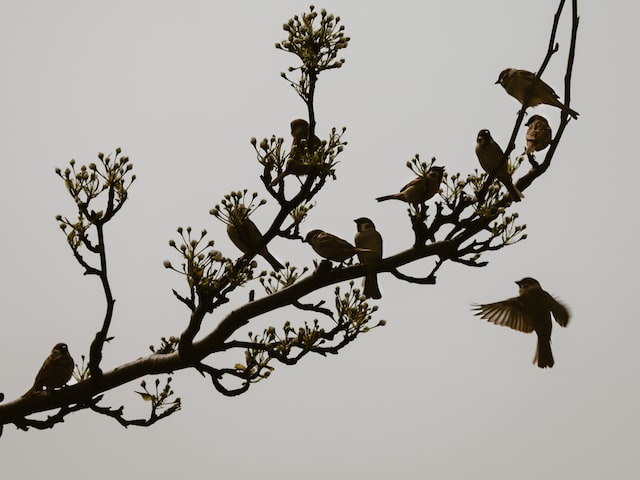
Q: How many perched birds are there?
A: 9